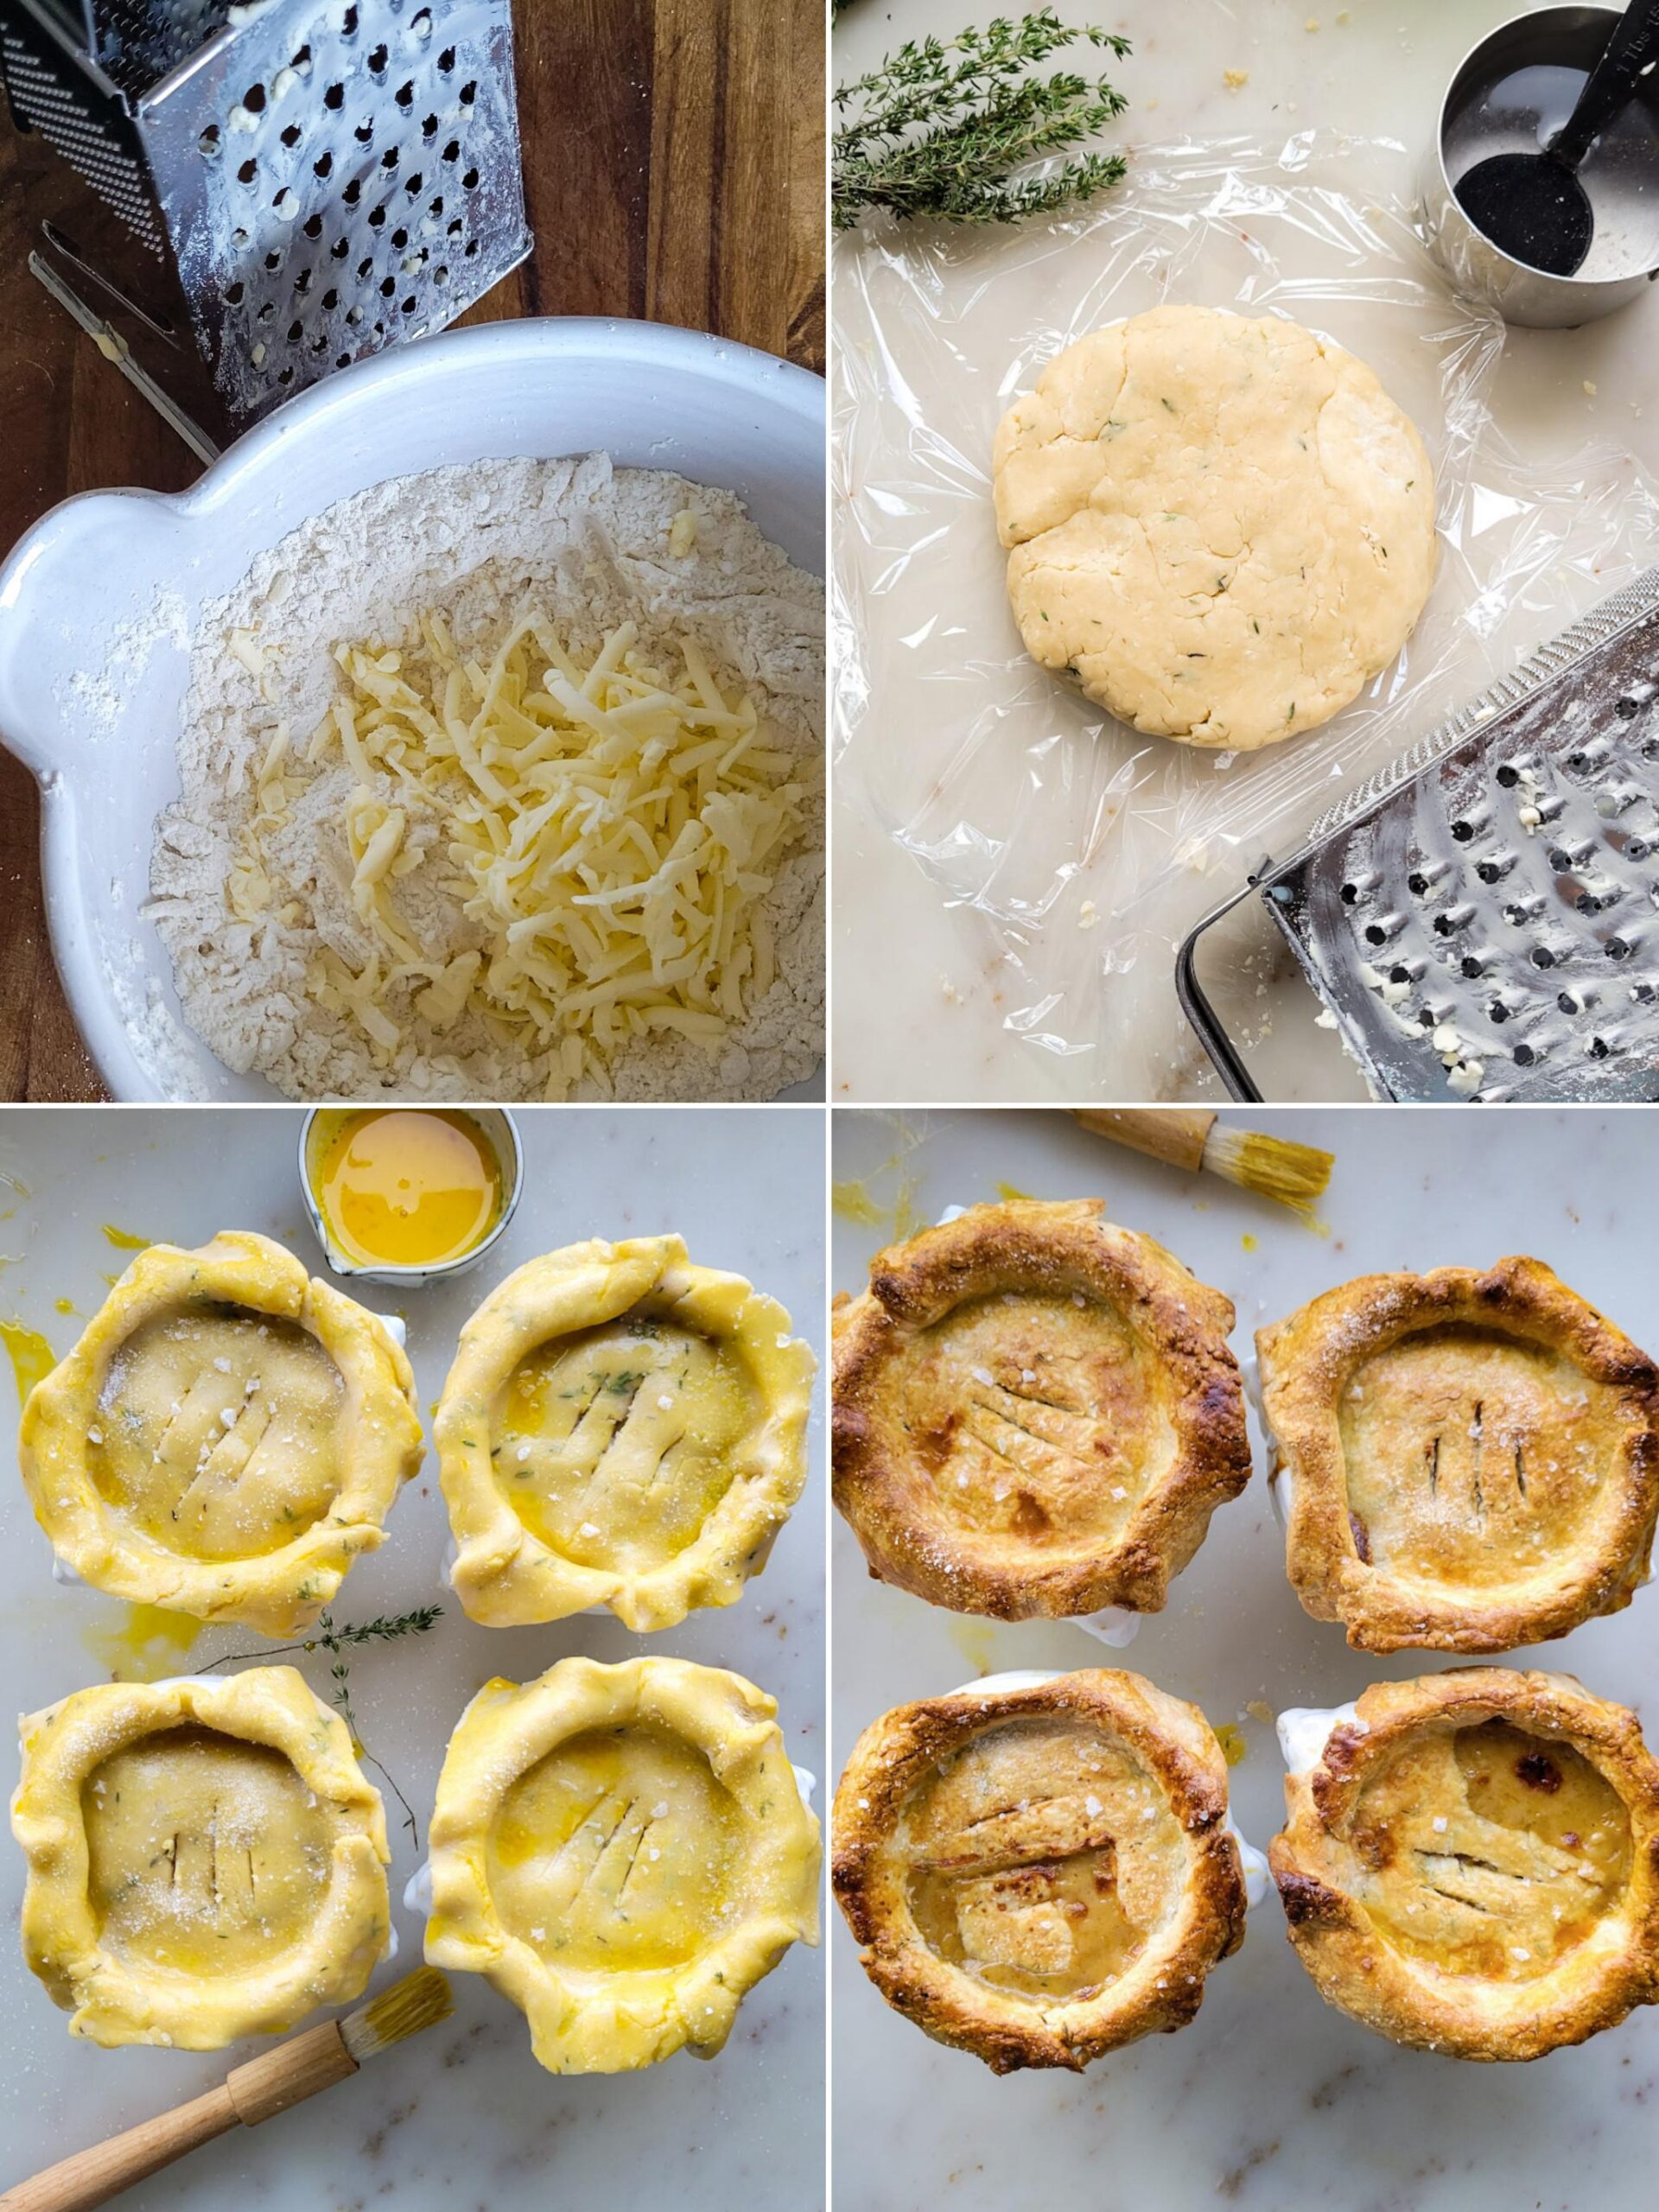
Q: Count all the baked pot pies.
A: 4